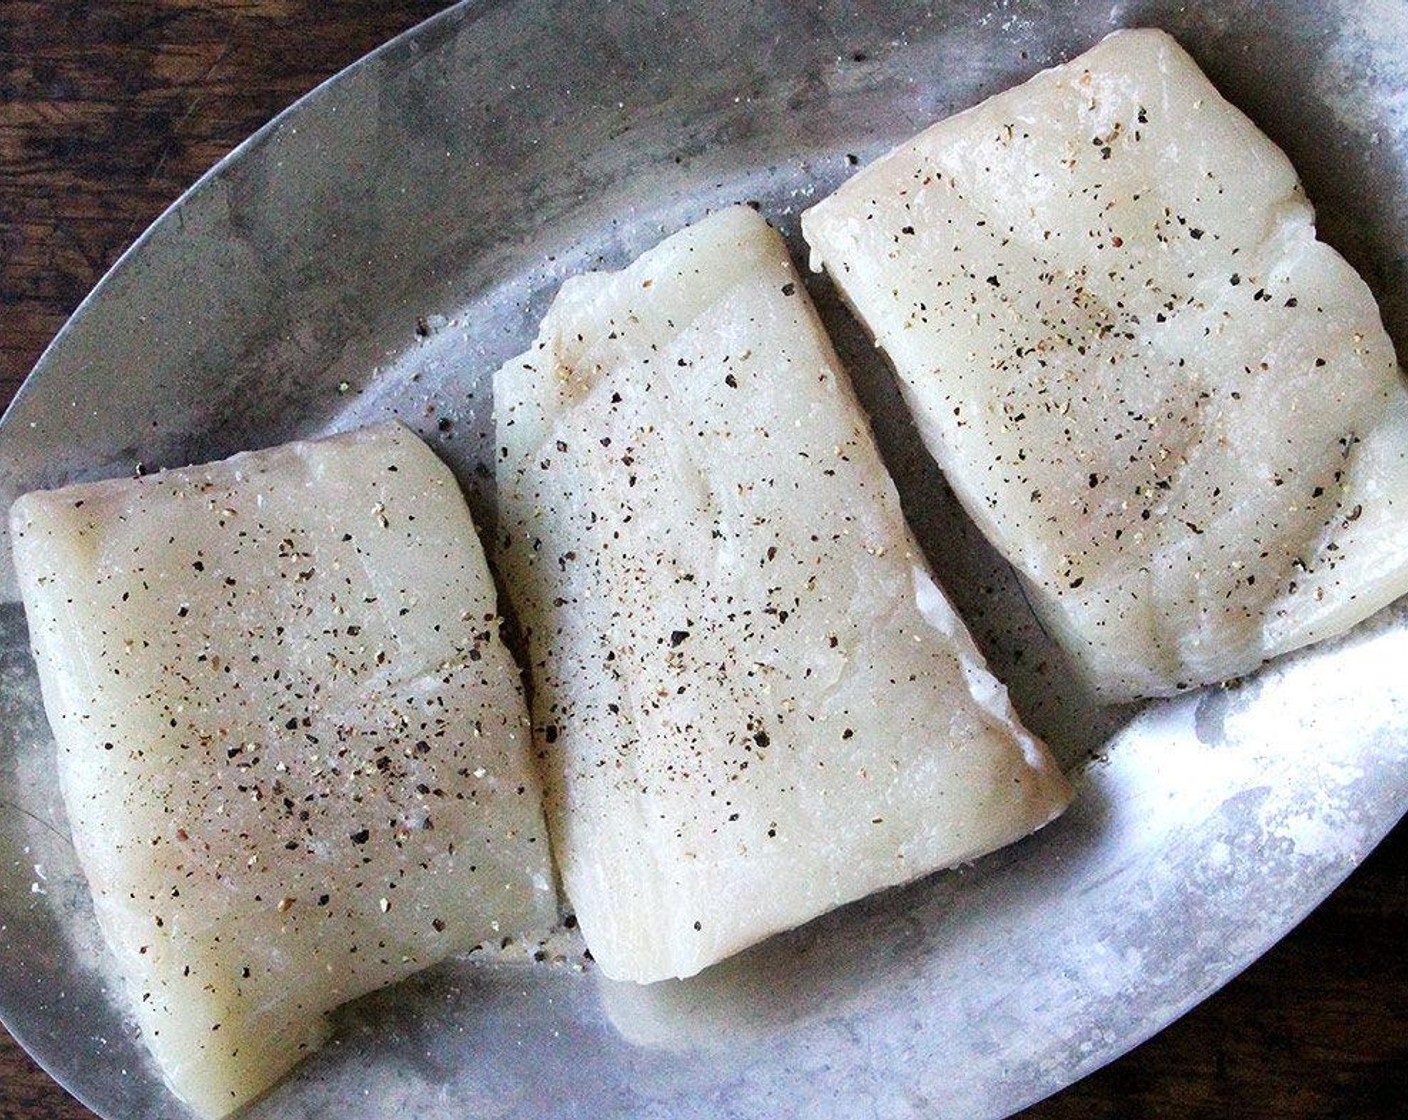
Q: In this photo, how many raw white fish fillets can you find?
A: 3